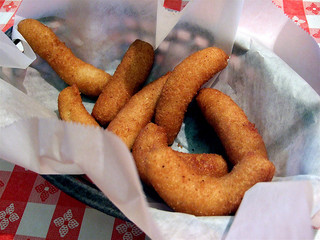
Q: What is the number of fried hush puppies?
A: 8